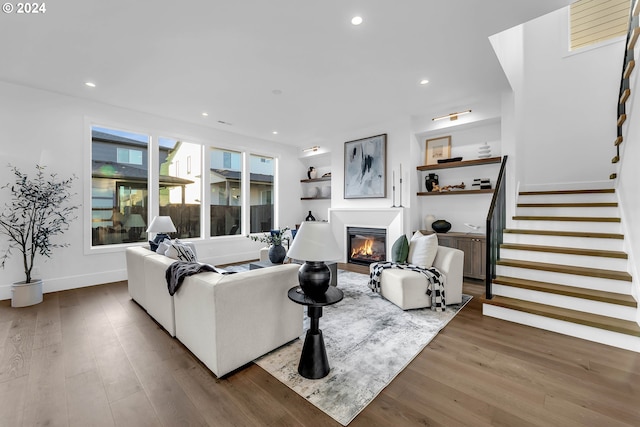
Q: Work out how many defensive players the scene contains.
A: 0